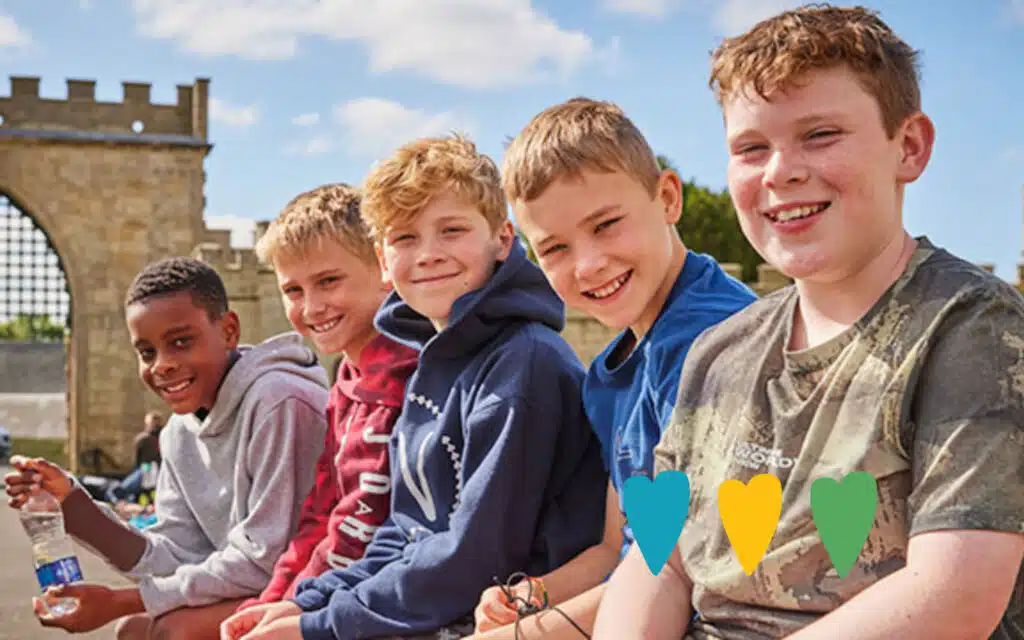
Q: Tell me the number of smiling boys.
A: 5